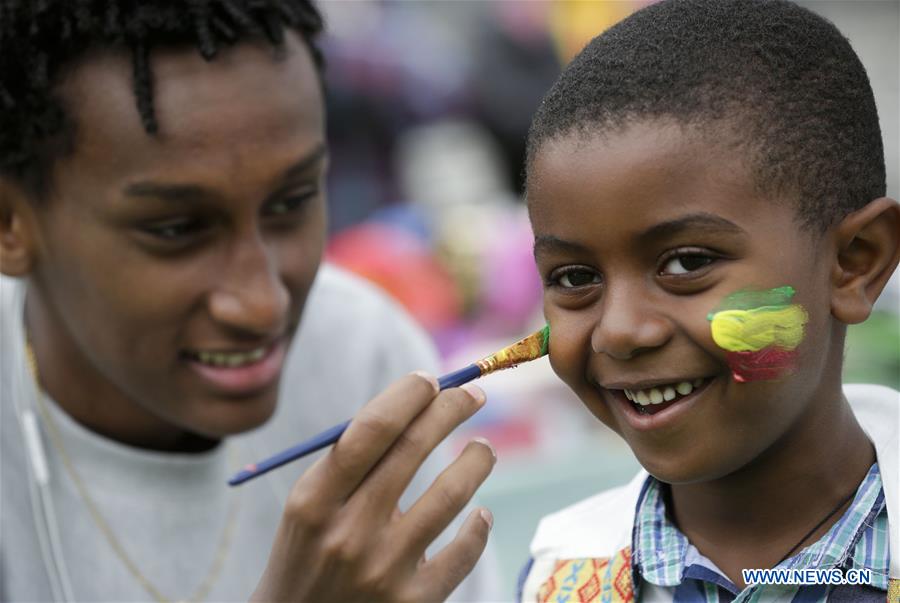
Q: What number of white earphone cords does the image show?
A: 2